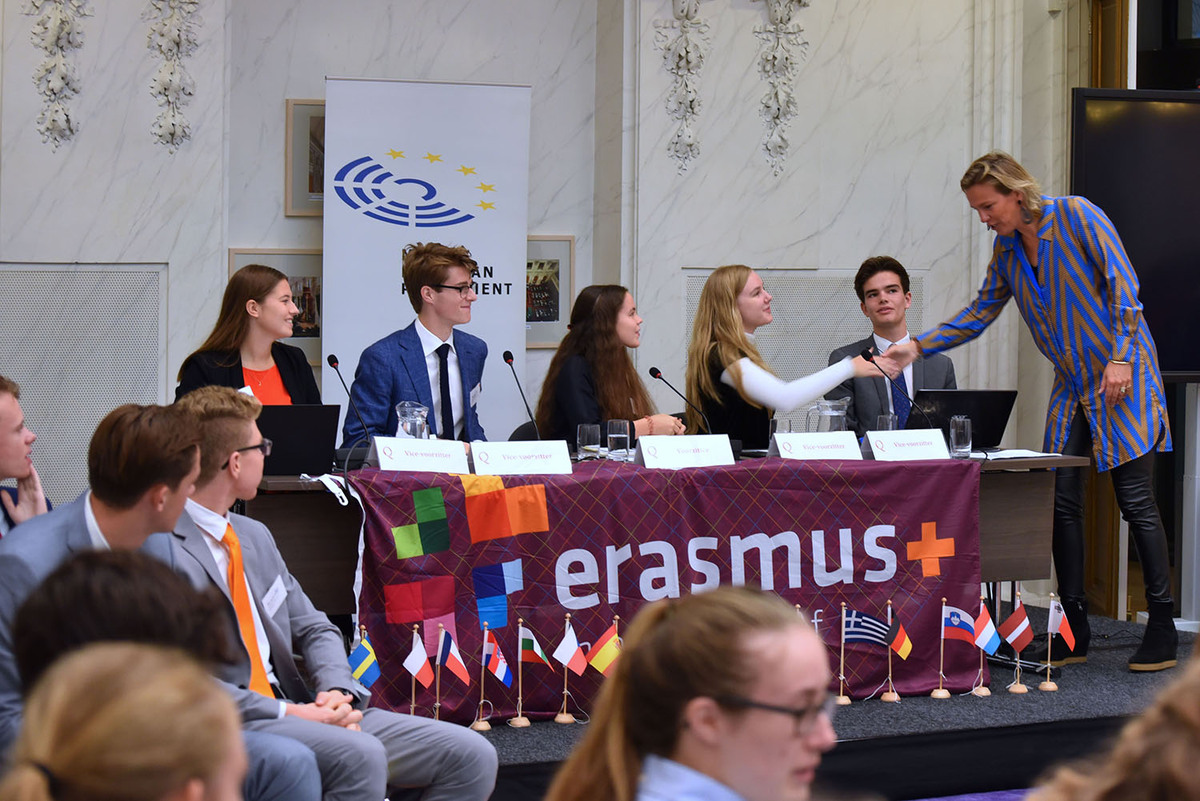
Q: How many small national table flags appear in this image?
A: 13